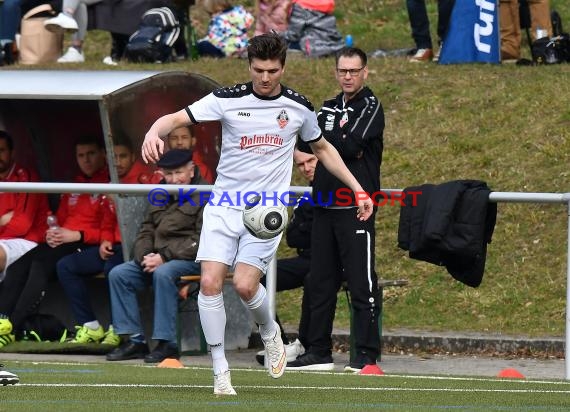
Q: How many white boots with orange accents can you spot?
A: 2